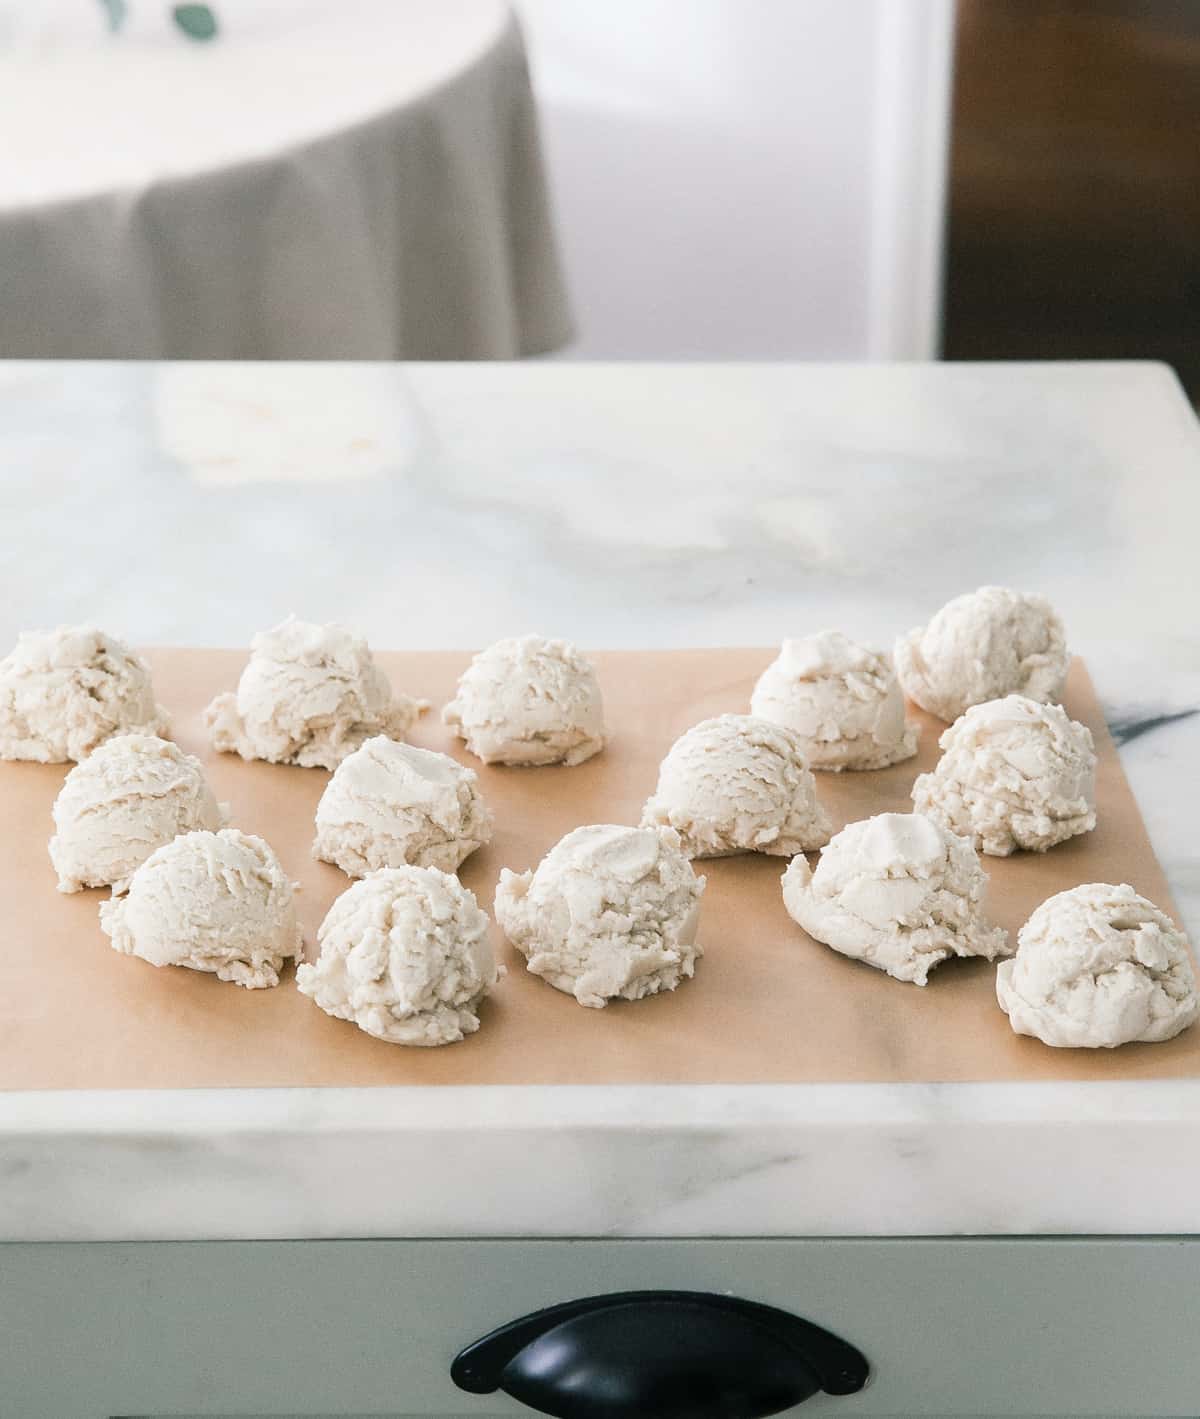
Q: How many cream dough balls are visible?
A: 14